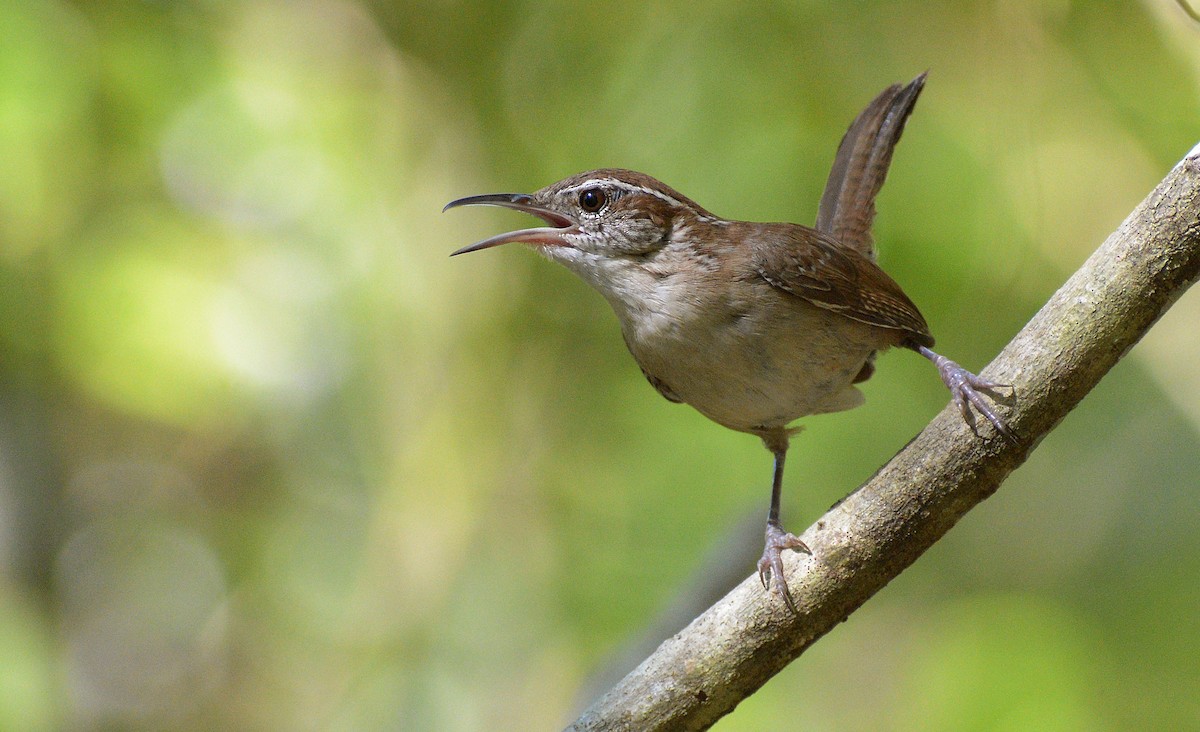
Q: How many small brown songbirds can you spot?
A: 1